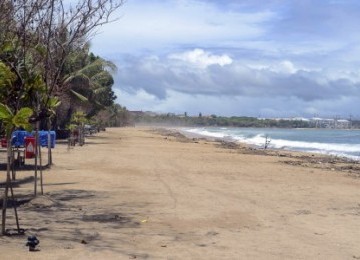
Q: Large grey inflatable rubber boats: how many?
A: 0